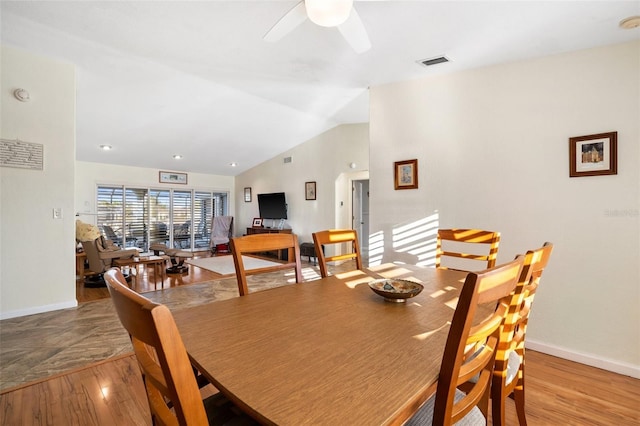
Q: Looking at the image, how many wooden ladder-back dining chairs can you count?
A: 6